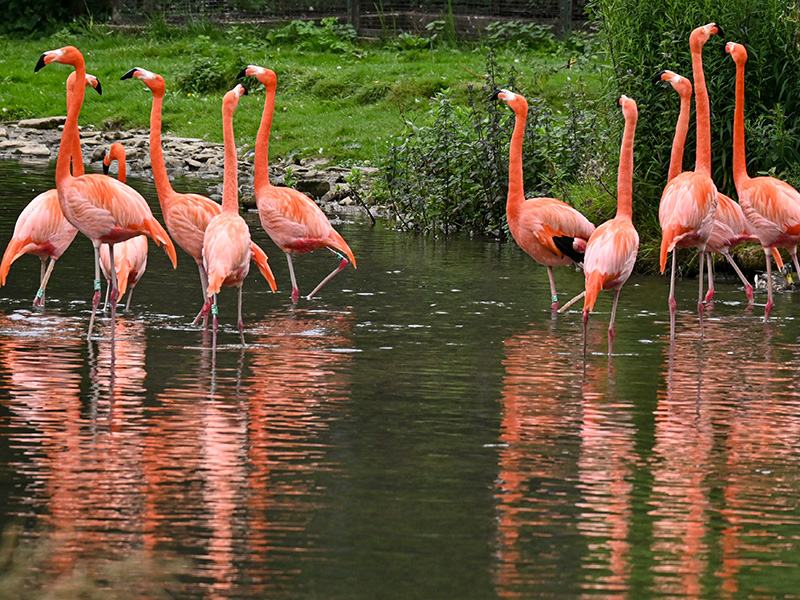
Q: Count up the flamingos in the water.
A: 11